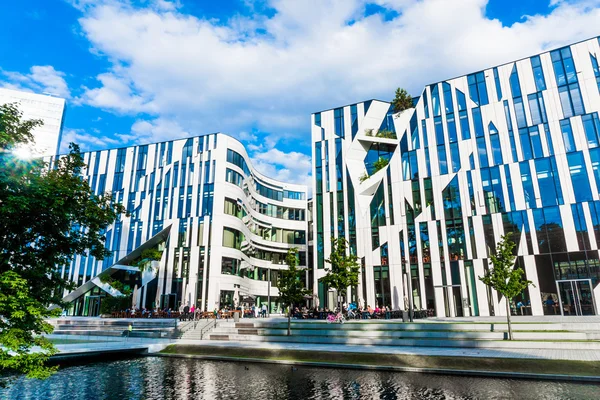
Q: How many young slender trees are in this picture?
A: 3